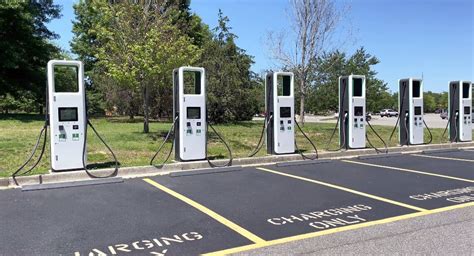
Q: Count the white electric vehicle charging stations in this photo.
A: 6